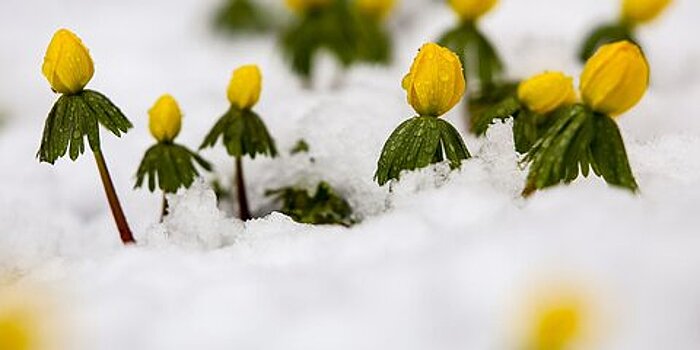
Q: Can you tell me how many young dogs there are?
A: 0